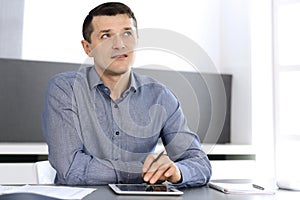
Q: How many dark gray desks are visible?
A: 1